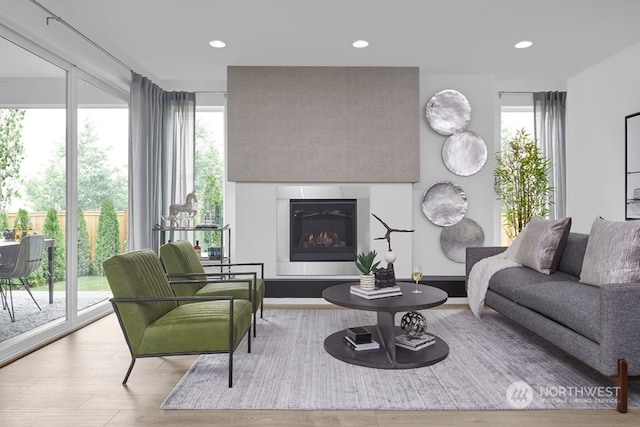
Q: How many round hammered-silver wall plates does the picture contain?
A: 4